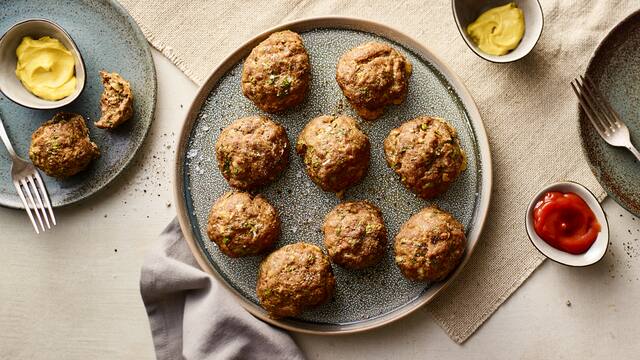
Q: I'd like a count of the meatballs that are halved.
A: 1